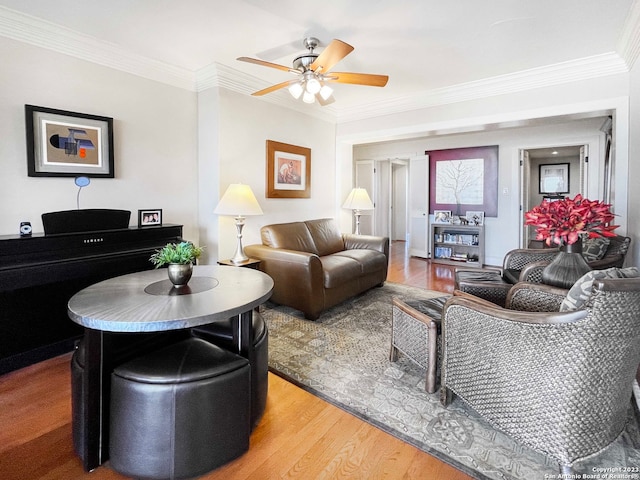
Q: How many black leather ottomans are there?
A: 3